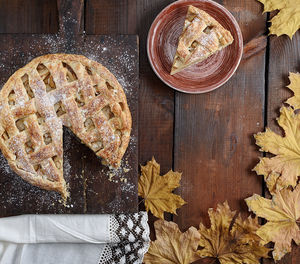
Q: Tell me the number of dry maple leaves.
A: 7